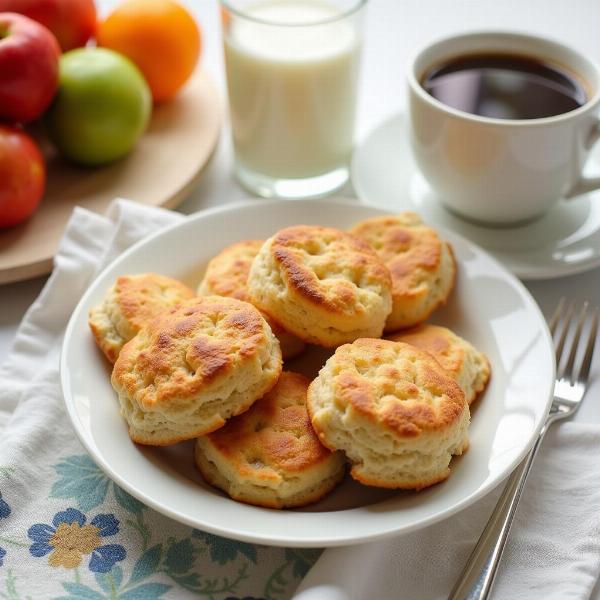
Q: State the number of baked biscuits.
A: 8